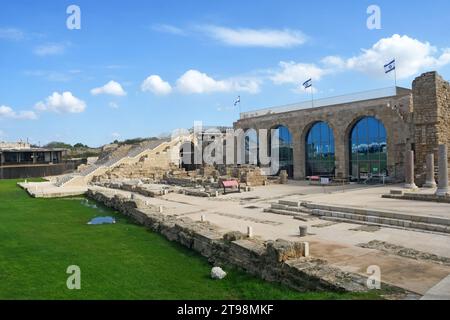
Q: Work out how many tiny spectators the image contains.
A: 0